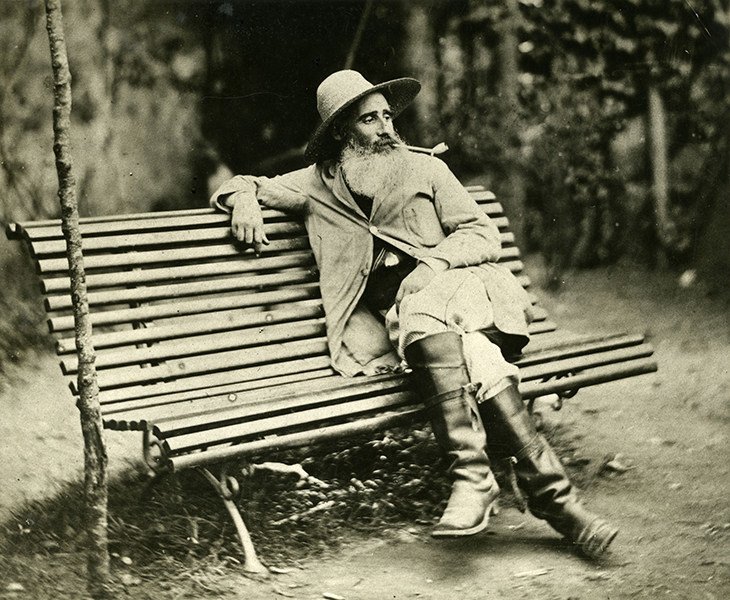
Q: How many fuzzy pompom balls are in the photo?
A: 0